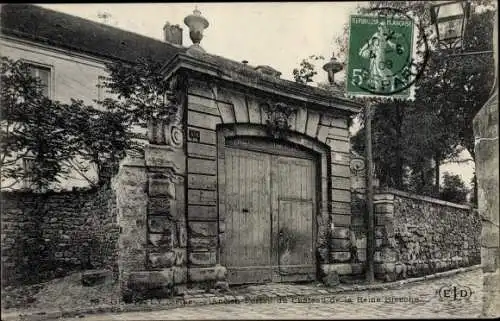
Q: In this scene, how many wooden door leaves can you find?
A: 2